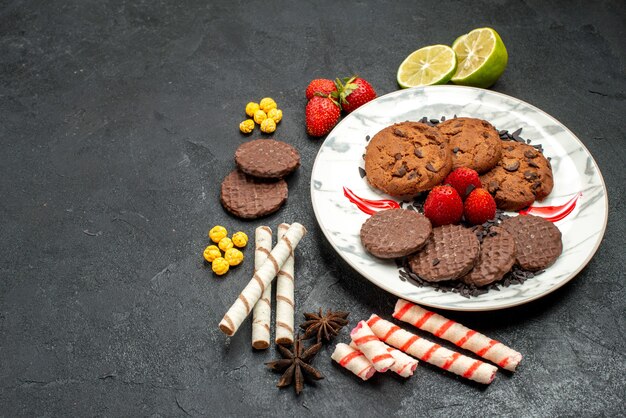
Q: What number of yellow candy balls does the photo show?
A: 12